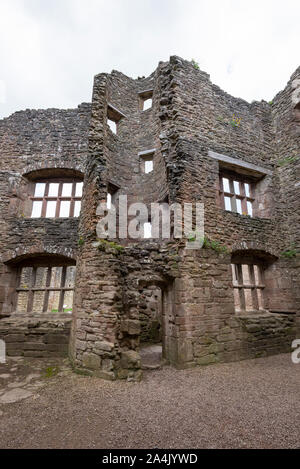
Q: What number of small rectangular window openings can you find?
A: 5